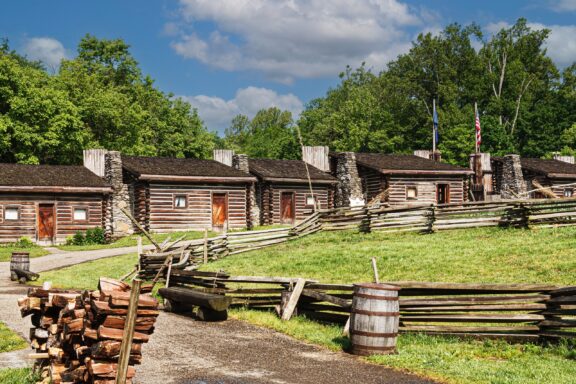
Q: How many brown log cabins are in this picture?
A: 5